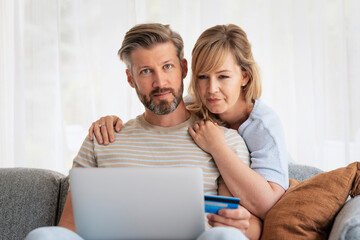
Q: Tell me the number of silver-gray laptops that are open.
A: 1